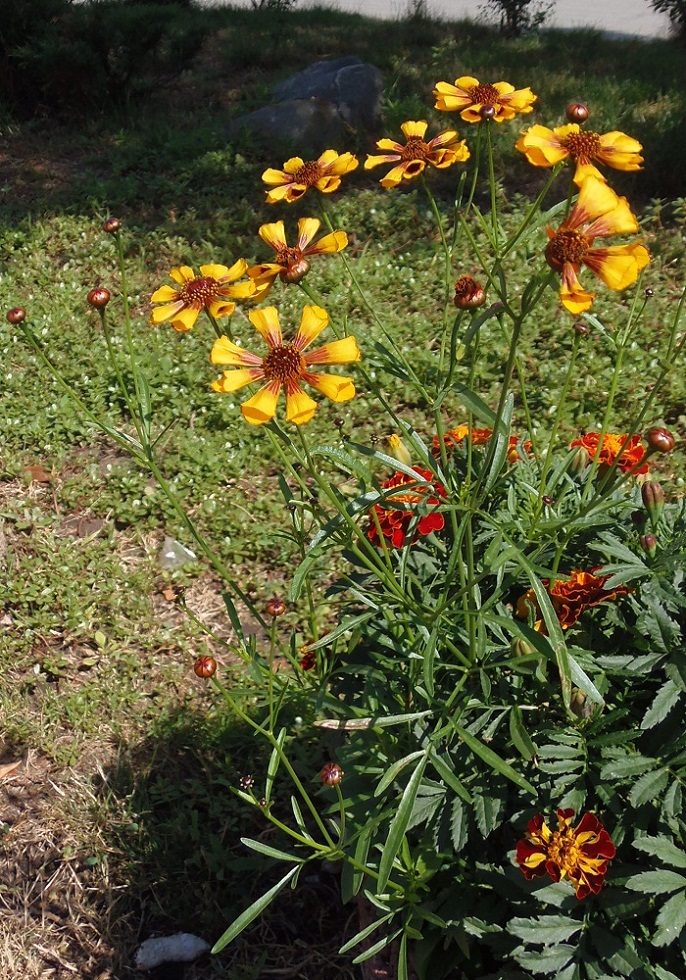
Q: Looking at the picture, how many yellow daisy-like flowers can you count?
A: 8